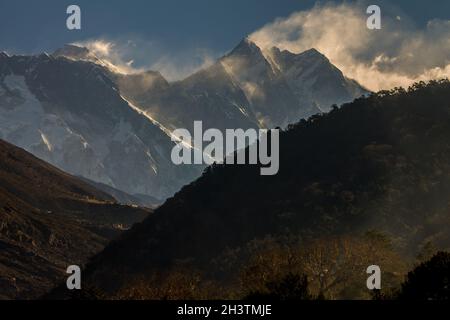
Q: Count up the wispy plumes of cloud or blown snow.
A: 2